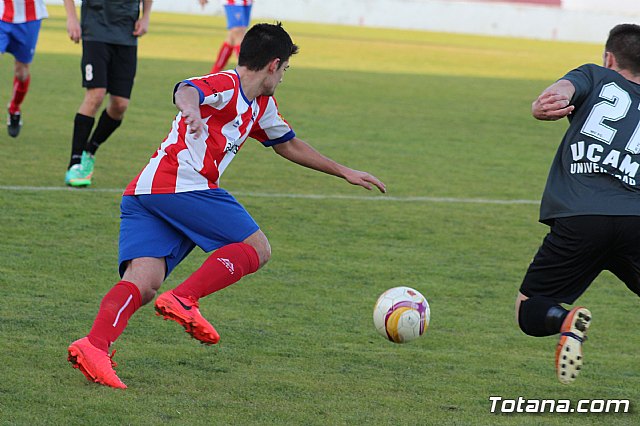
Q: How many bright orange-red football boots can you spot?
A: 2